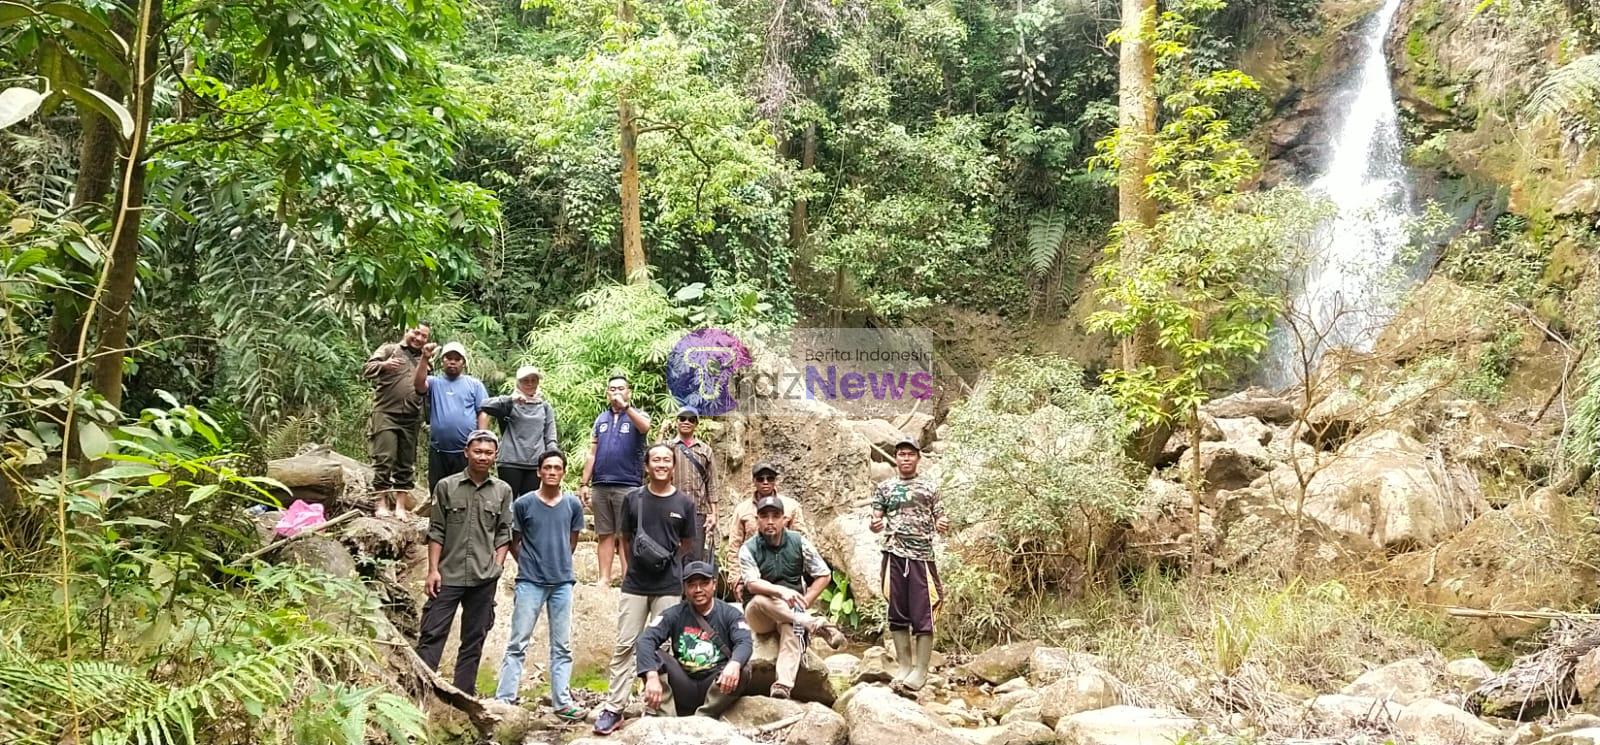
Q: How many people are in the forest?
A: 12